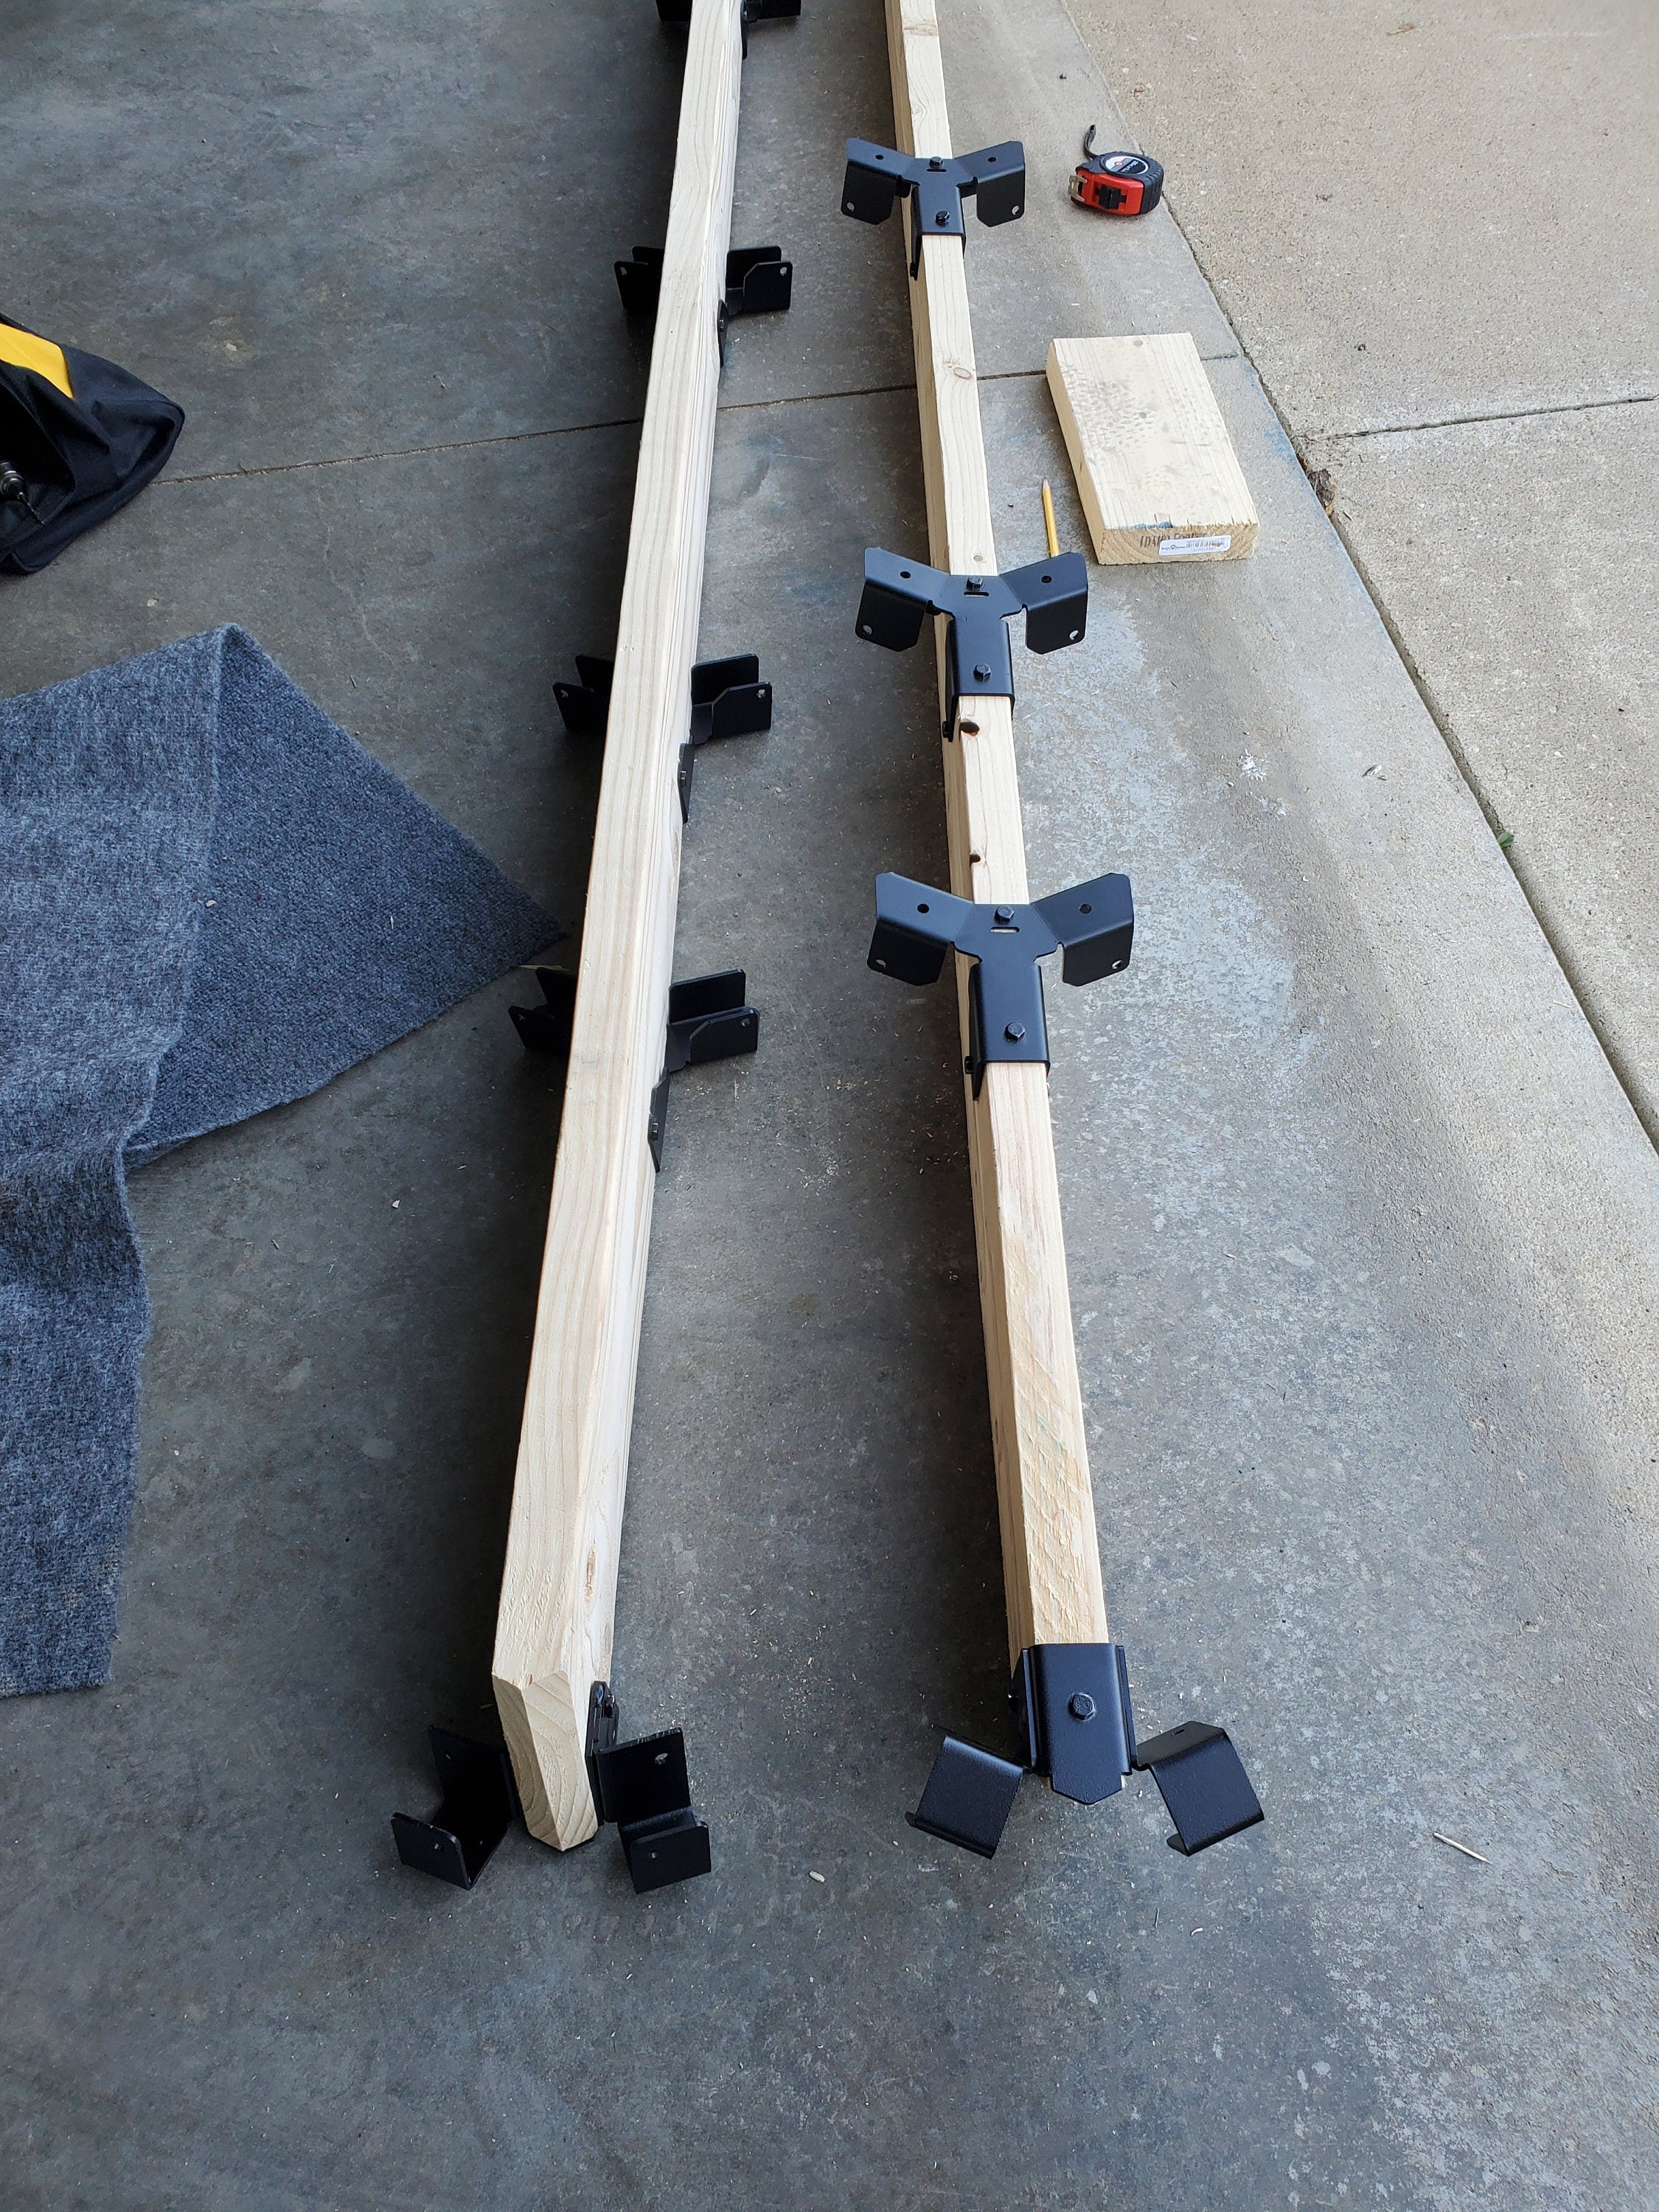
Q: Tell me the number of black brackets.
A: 9